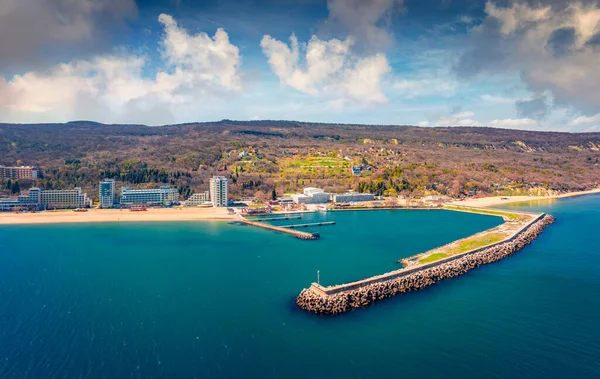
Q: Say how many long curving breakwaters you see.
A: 1